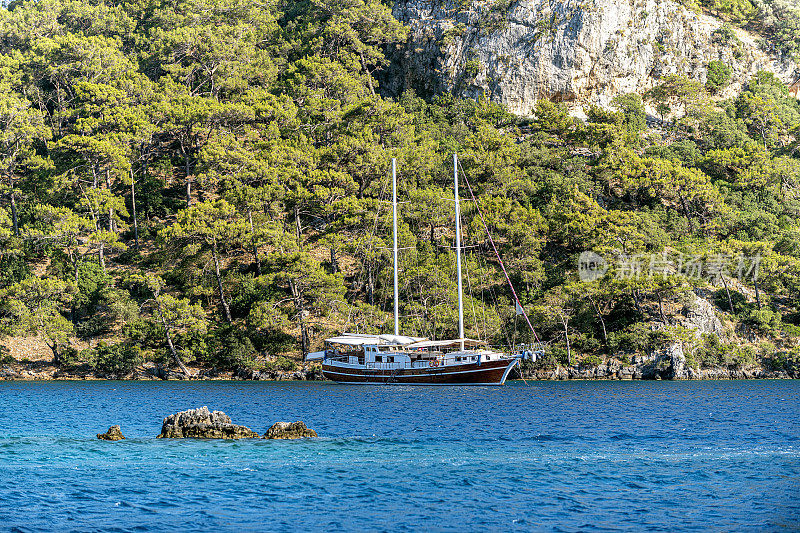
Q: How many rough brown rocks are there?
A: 3